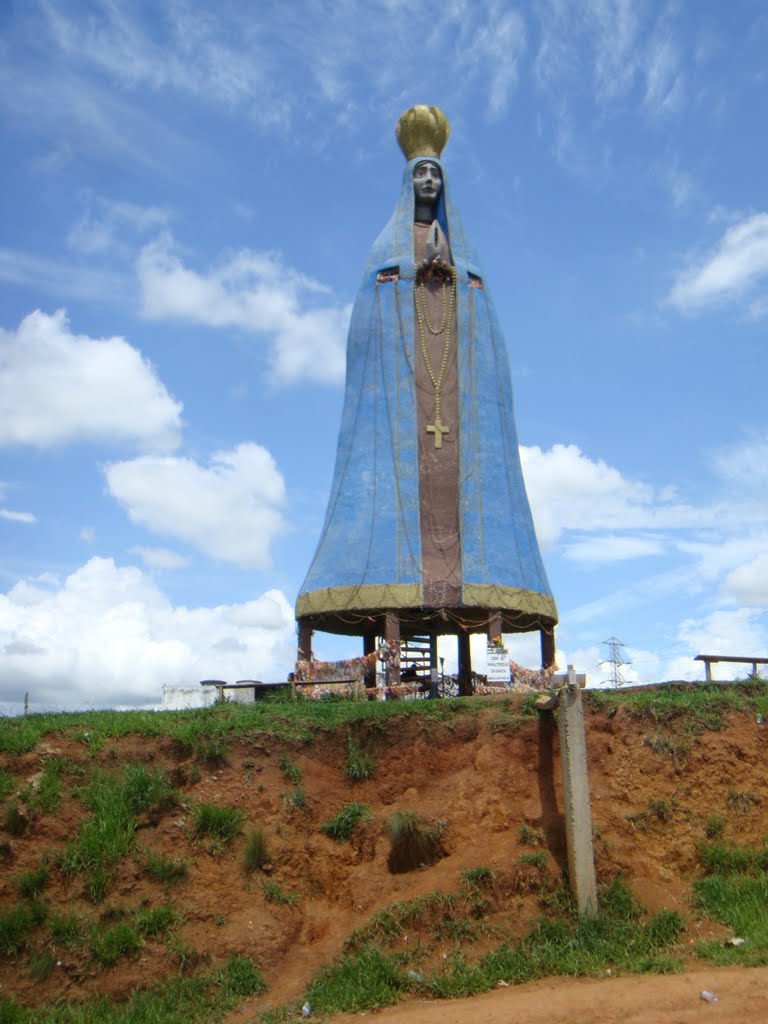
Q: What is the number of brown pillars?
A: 6